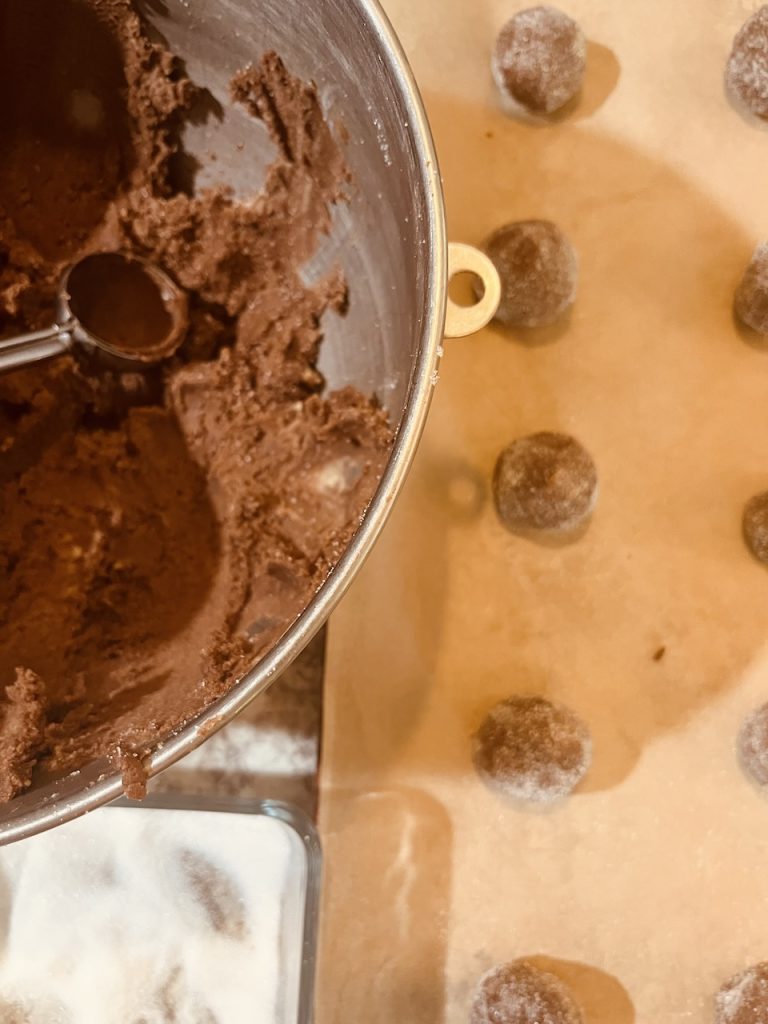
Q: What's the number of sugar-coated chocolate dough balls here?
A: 10